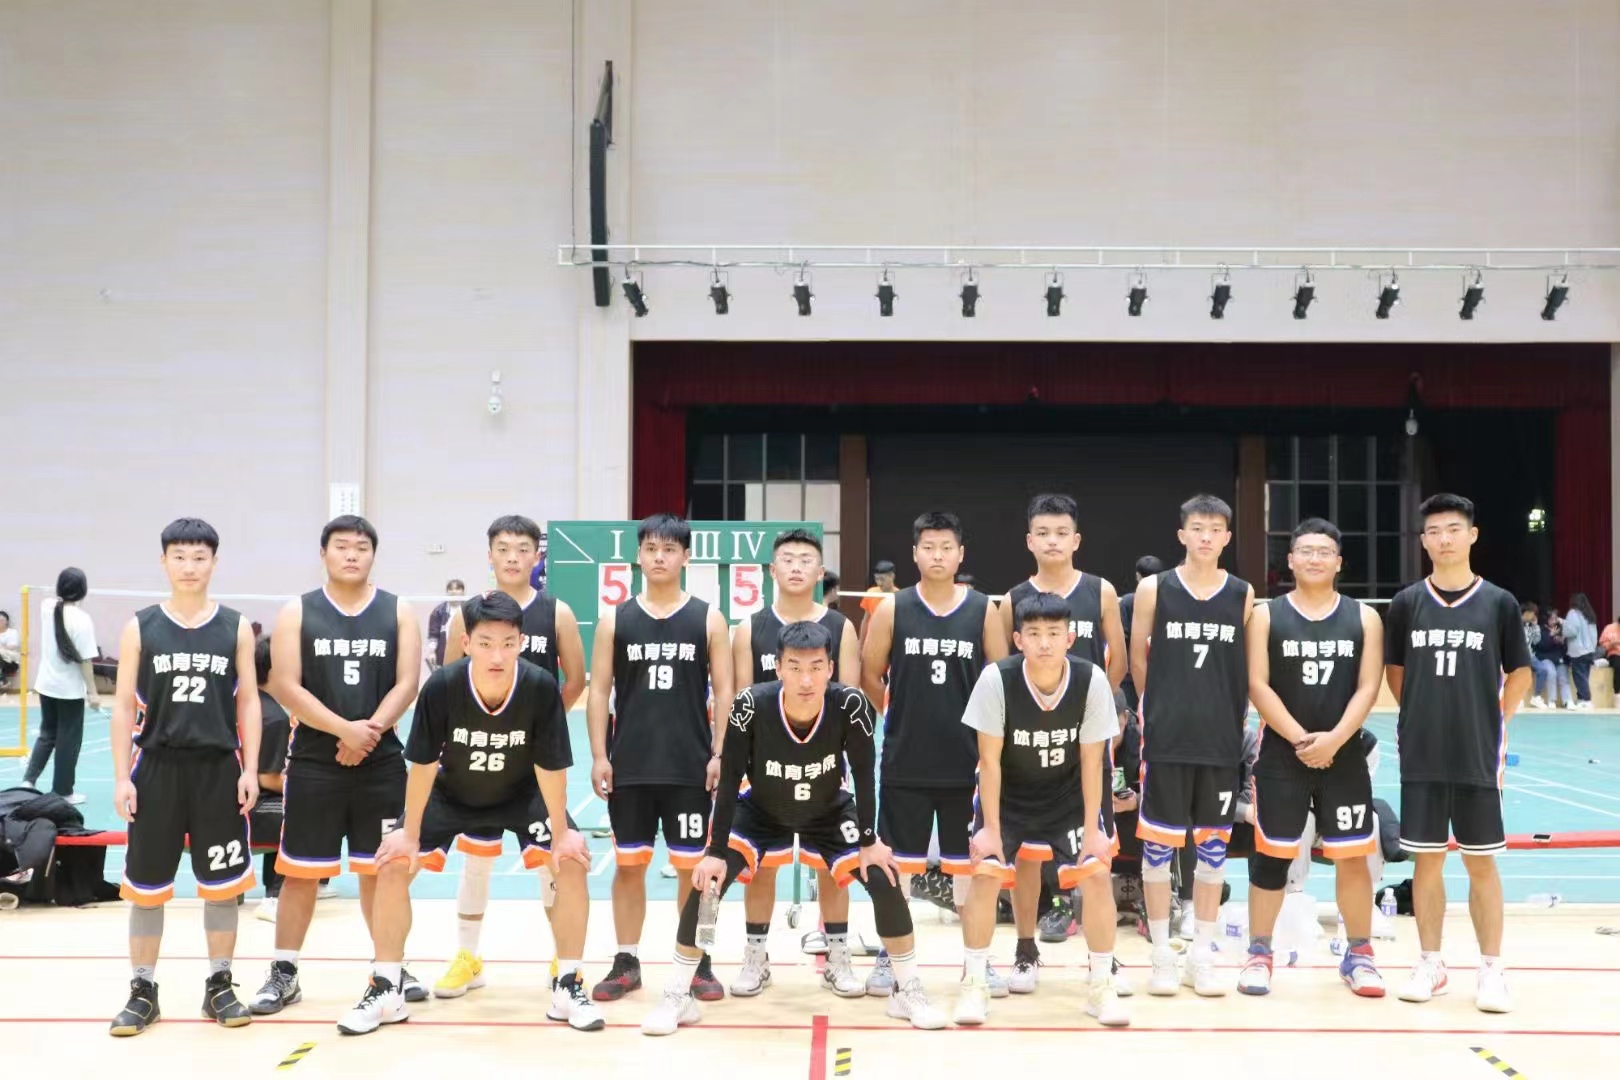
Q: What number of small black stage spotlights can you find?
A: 12